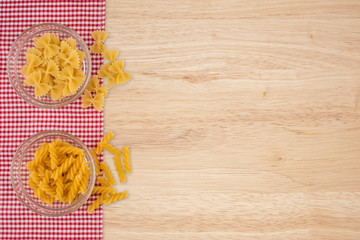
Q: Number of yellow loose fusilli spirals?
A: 10